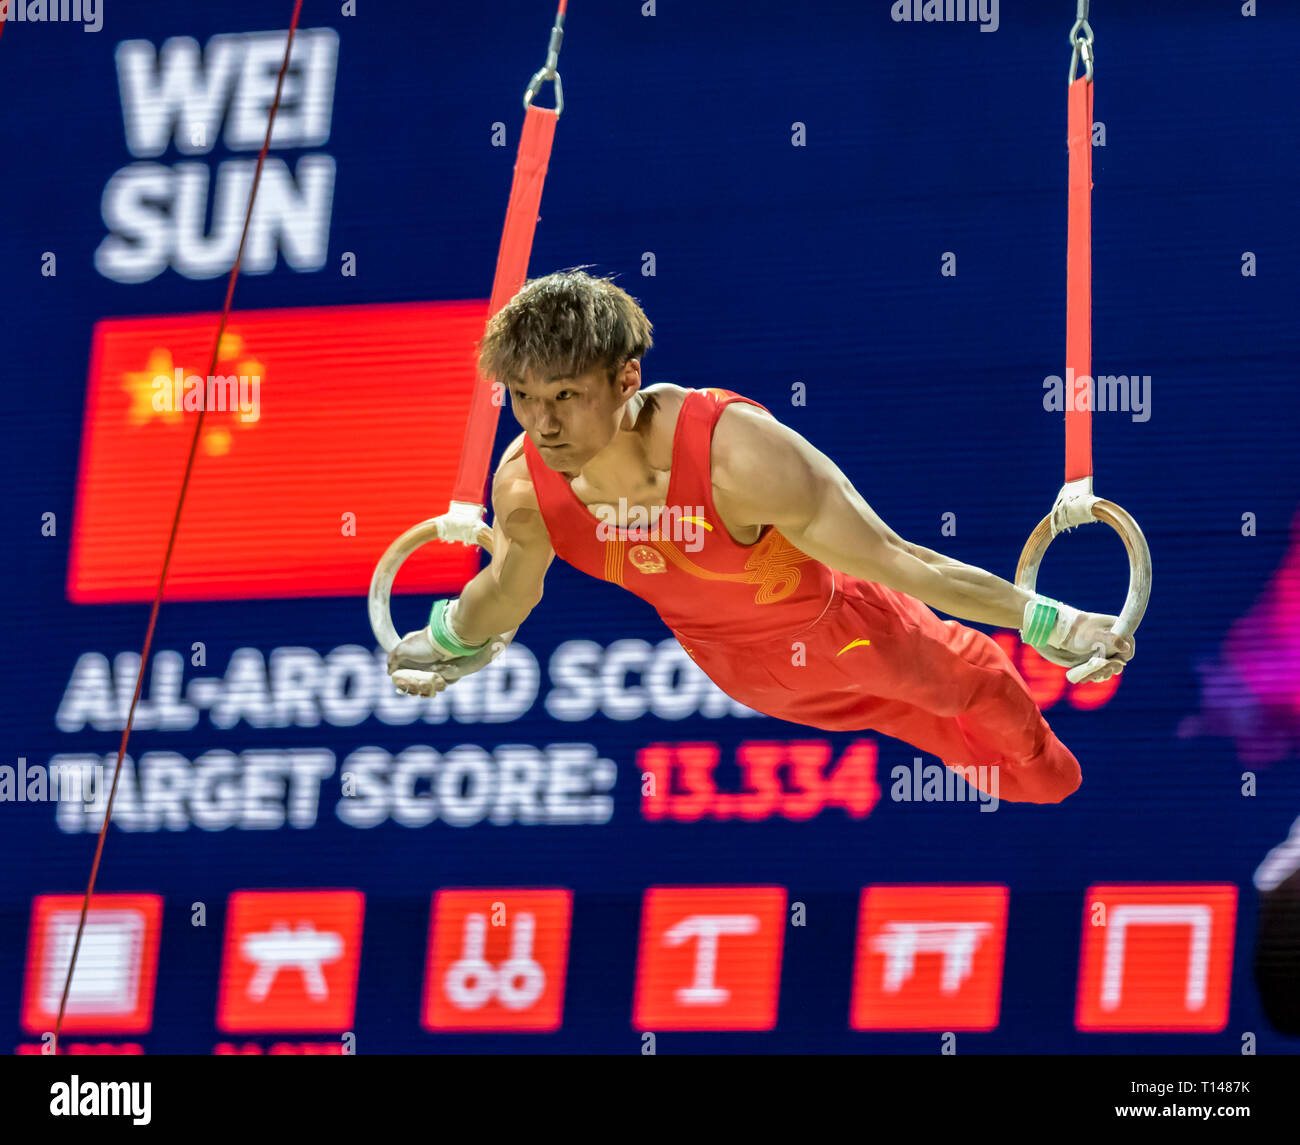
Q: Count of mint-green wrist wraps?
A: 2